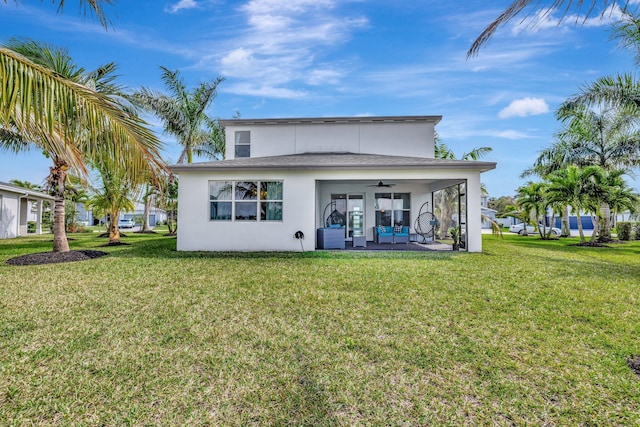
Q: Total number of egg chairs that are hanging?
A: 2